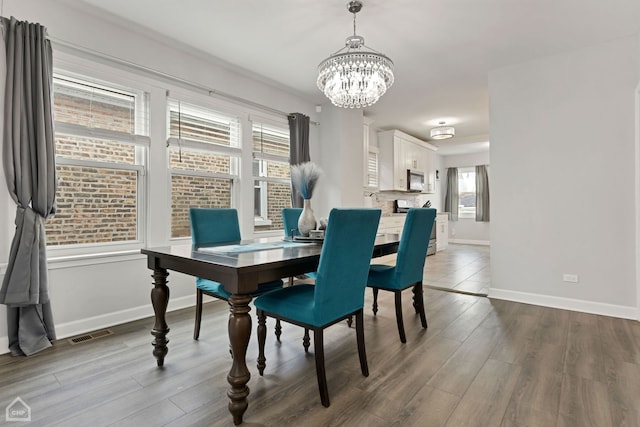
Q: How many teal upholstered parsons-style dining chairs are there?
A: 4